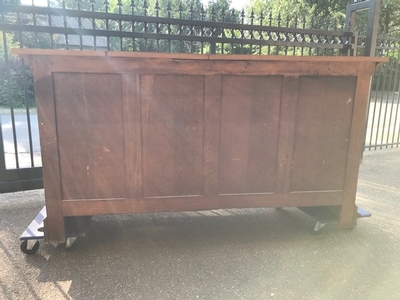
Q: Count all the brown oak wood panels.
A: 4